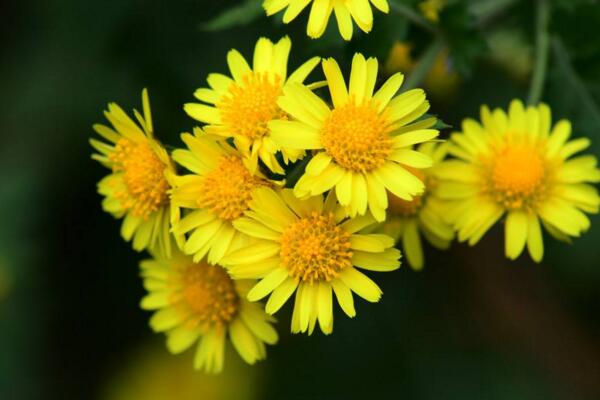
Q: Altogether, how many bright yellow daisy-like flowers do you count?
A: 9